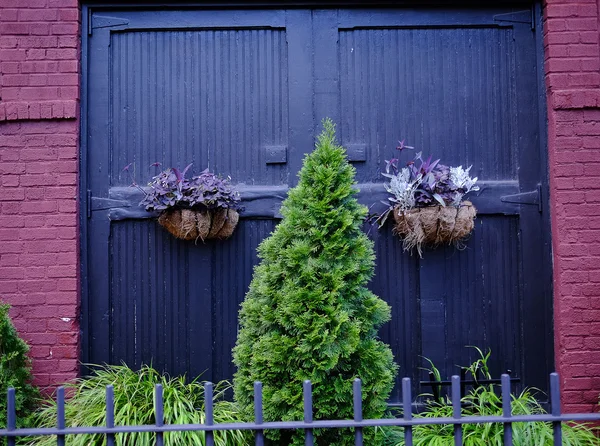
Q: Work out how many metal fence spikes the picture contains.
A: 12